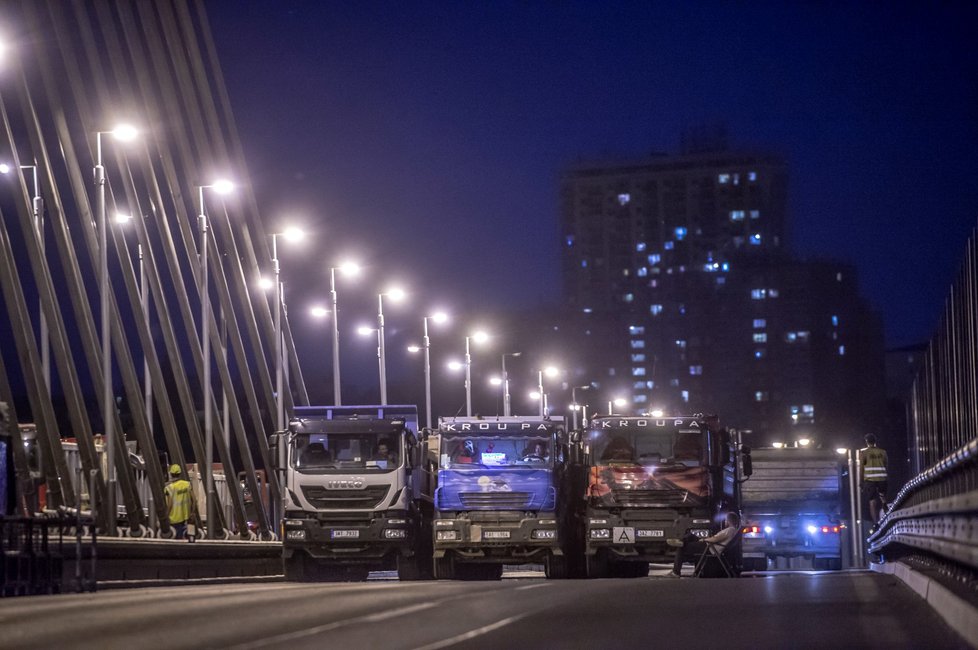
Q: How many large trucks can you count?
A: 4